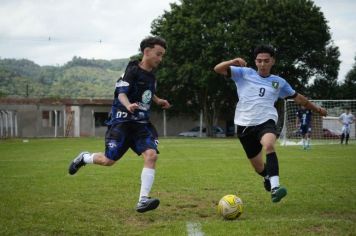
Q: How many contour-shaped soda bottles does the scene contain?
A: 0